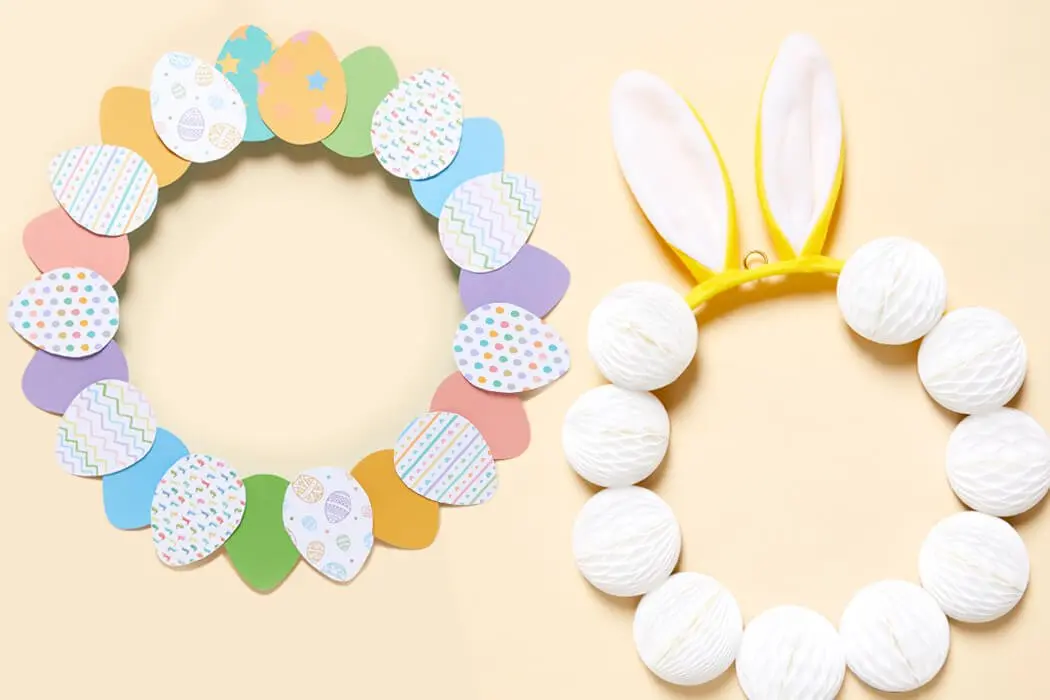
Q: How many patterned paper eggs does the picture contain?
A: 12